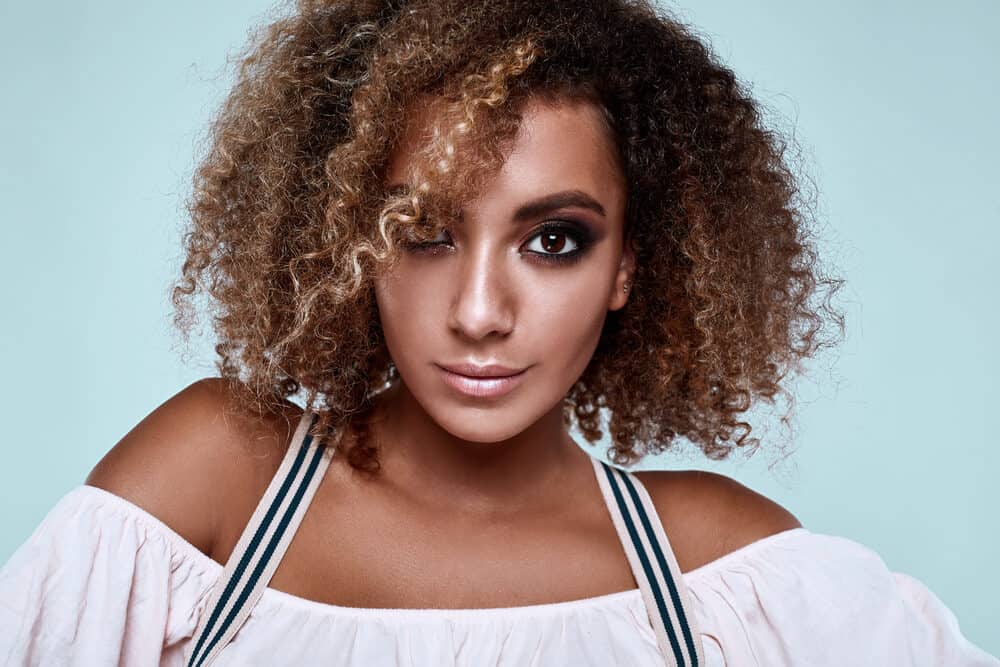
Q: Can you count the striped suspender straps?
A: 2